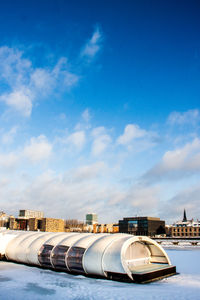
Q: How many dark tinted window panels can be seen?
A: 3